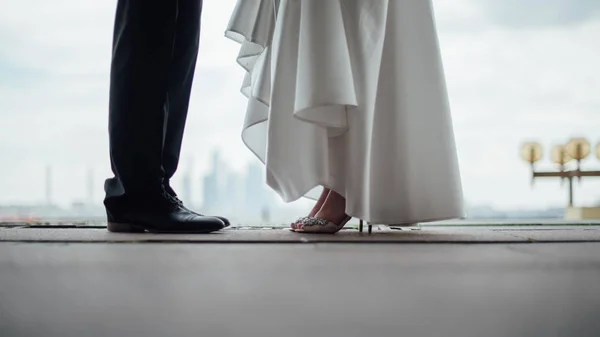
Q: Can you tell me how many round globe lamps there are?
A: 4